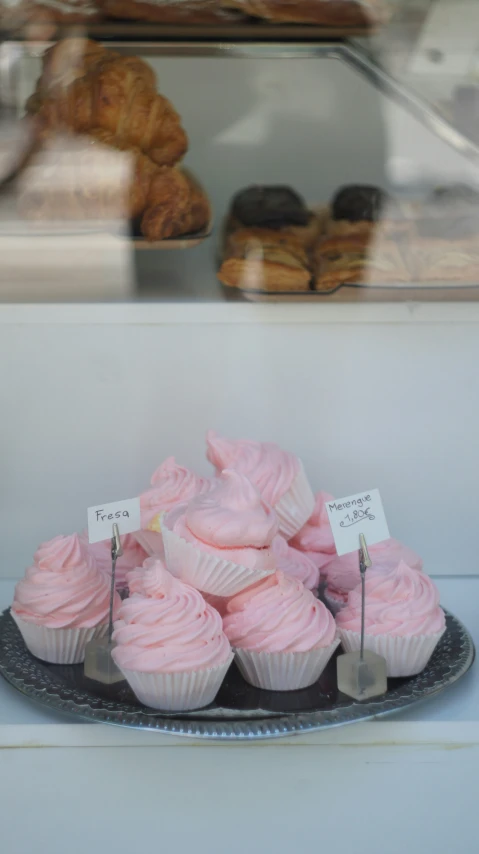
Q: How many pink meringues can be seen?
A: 11